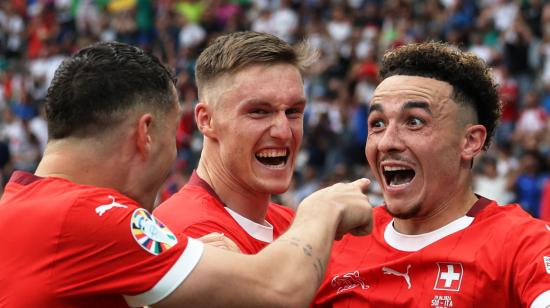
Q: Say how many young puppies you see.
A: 0